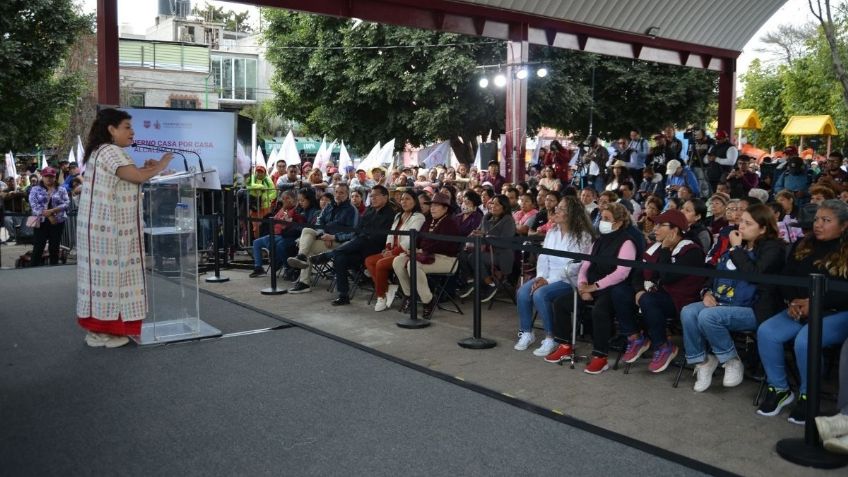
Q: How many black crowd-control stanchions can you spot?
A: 5